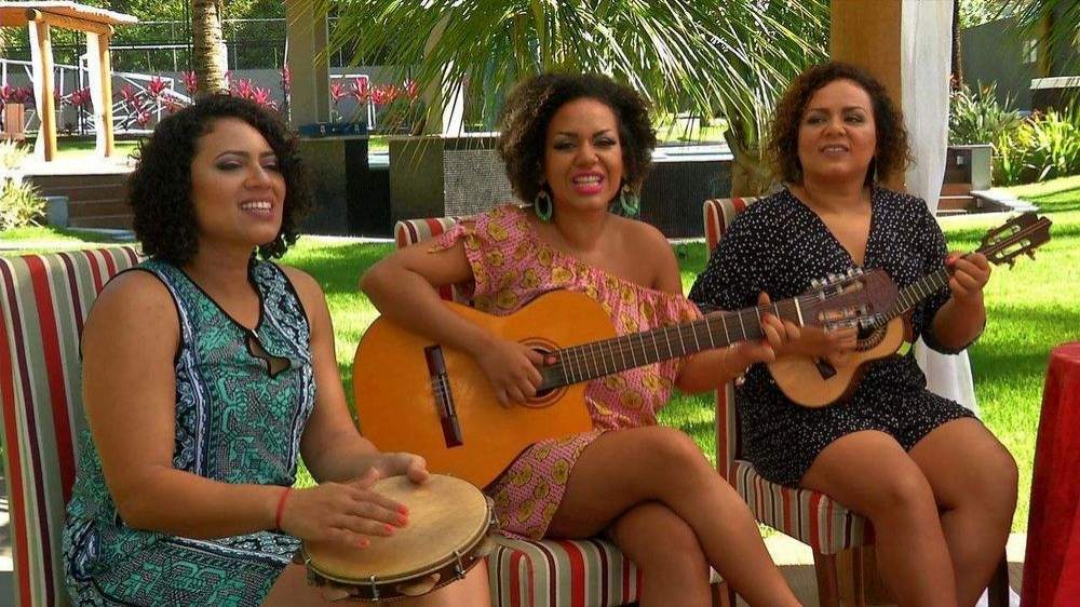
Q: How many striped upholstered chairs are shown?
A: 3